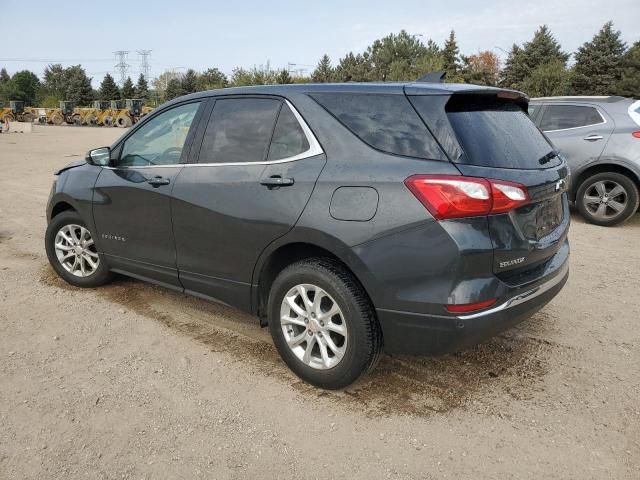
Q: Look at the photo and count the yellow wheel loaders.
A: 5